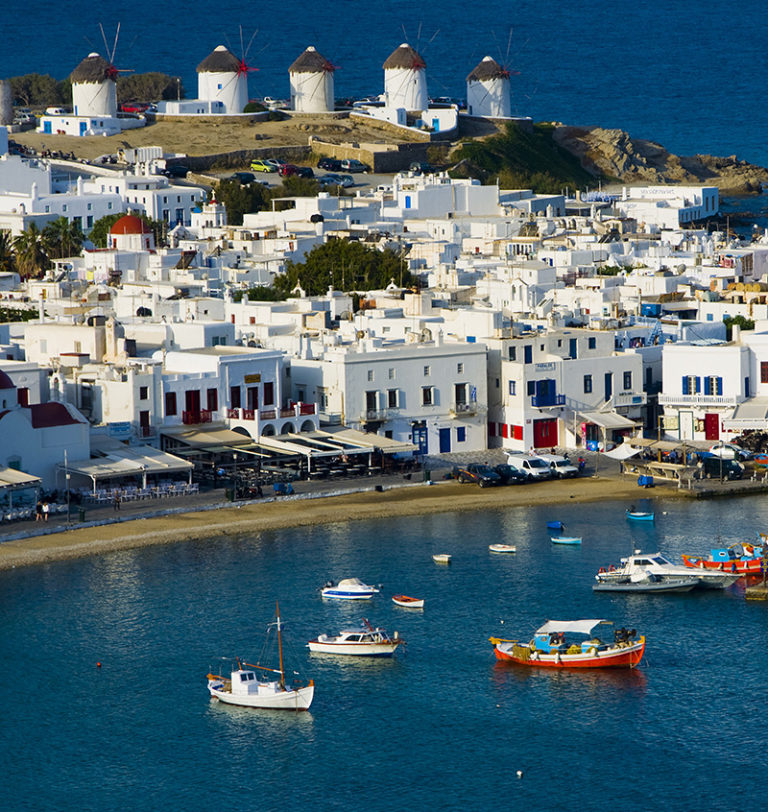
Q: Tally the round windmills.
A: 5